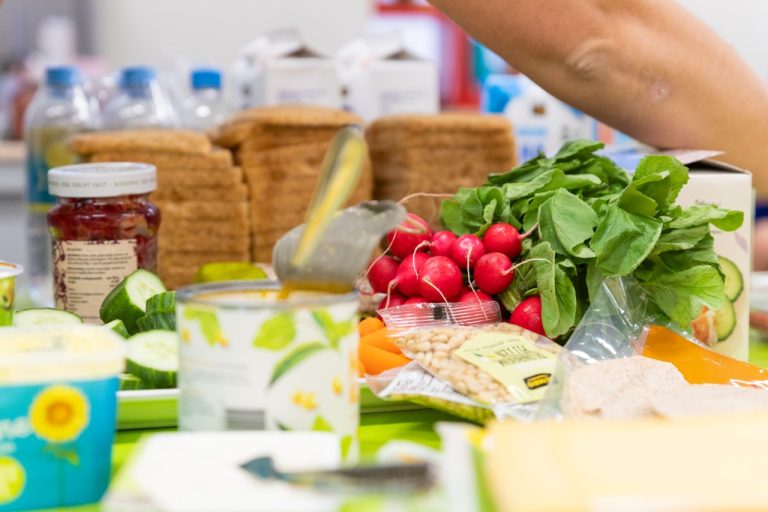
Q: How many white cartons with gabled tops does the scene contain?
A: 2